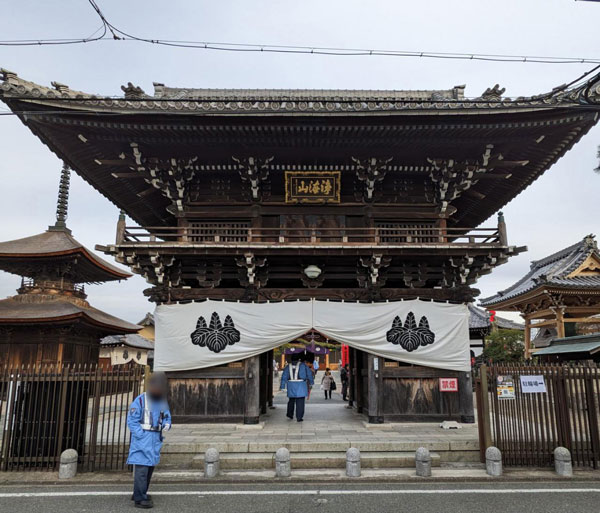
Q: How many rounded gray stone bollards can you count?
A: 7